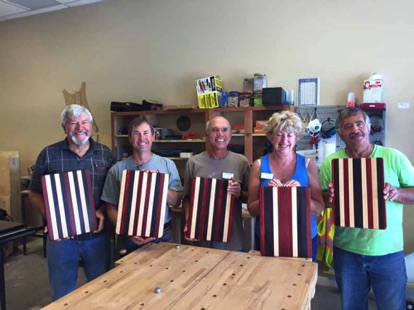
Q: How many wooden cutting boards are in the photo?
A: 5